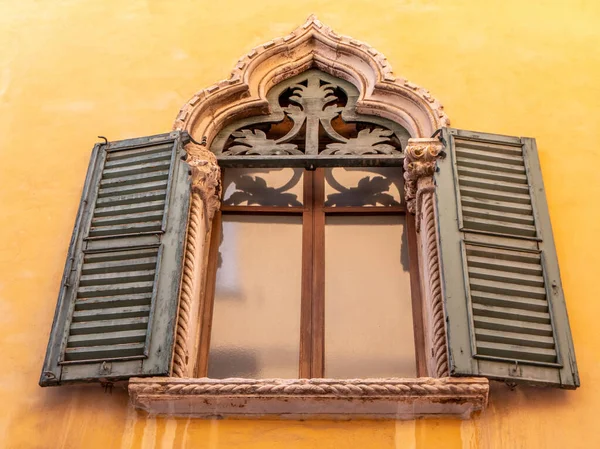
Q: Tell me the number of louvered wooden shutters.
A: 2